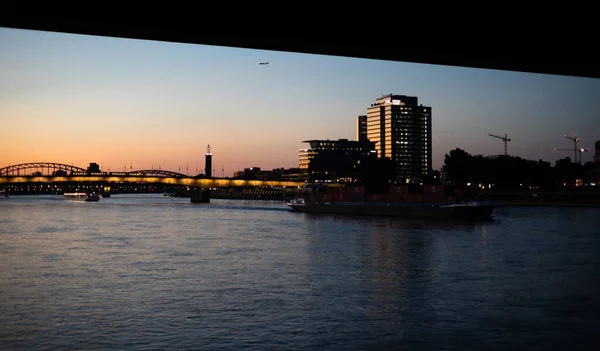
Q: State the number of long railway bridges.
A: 1